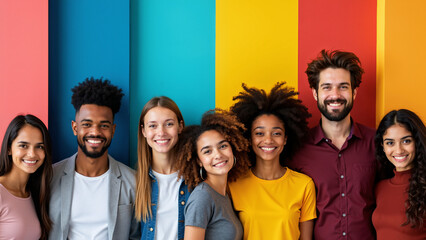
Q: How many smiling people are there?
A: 7